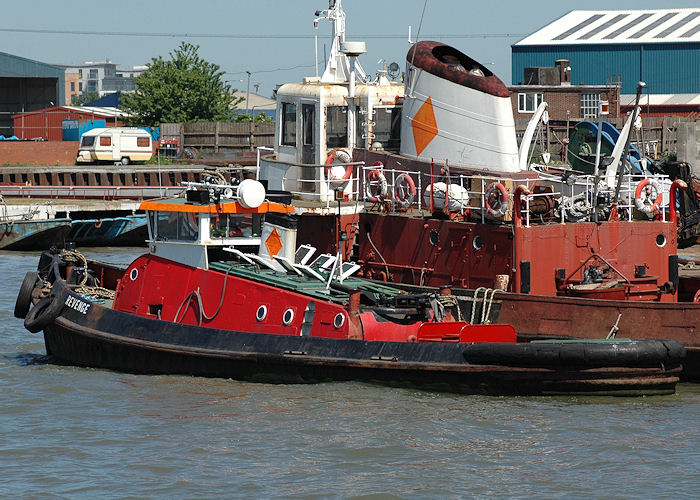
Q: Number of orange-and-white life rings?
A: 5